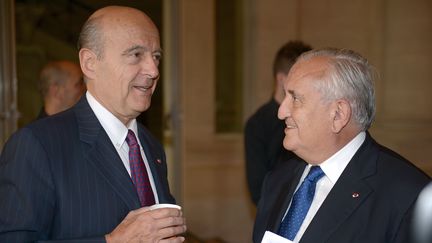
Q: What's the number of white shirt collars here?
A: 2